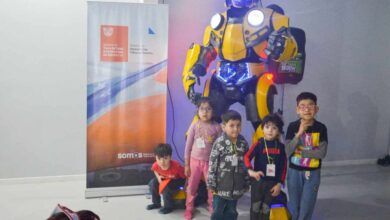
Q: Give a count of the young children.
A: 5